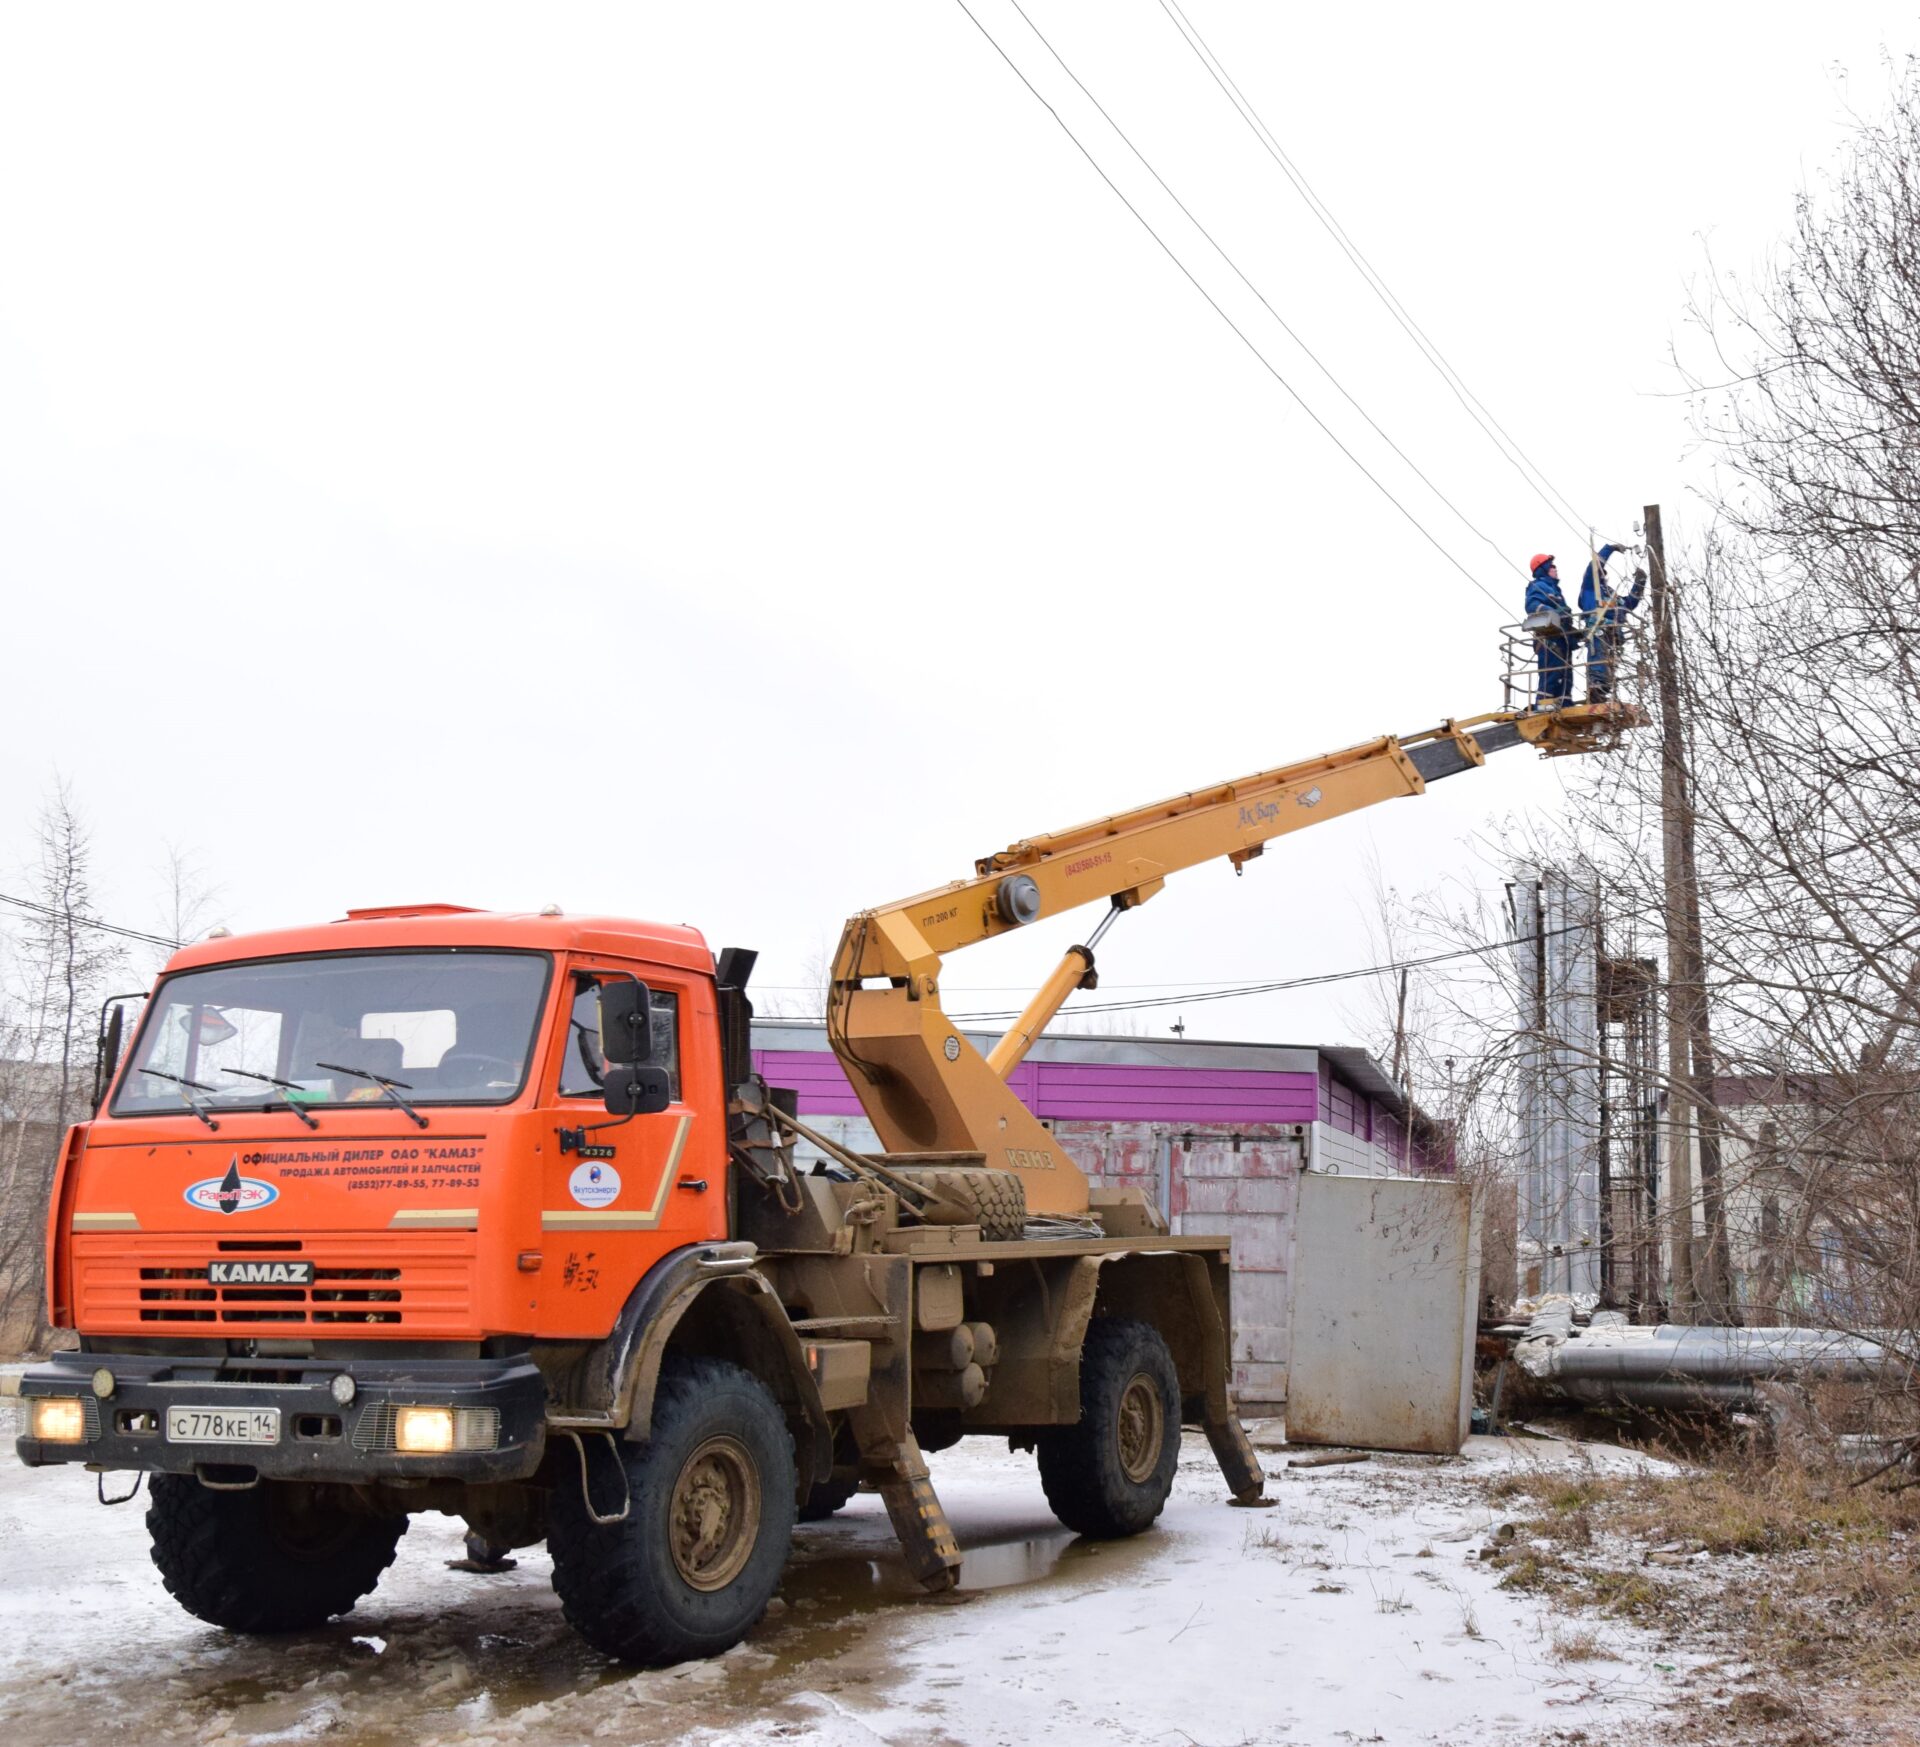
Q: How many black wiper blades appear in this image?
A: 3